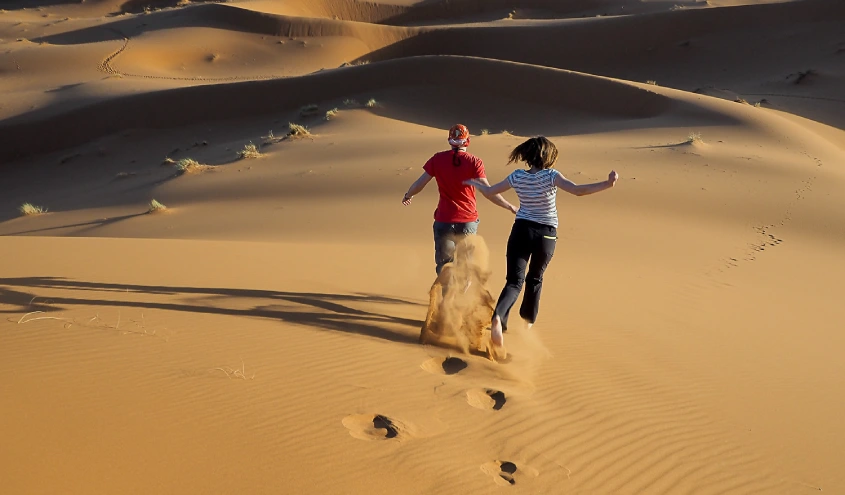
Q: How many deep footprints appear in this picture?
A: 4